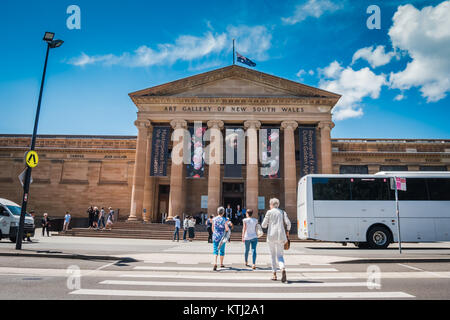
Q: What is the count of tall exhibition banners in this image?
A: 5